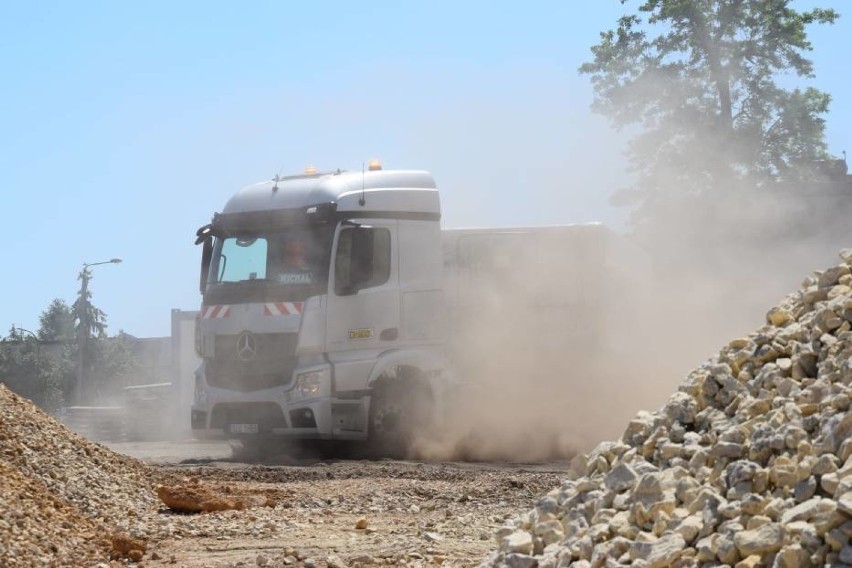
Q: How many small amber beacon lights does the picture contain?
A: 2